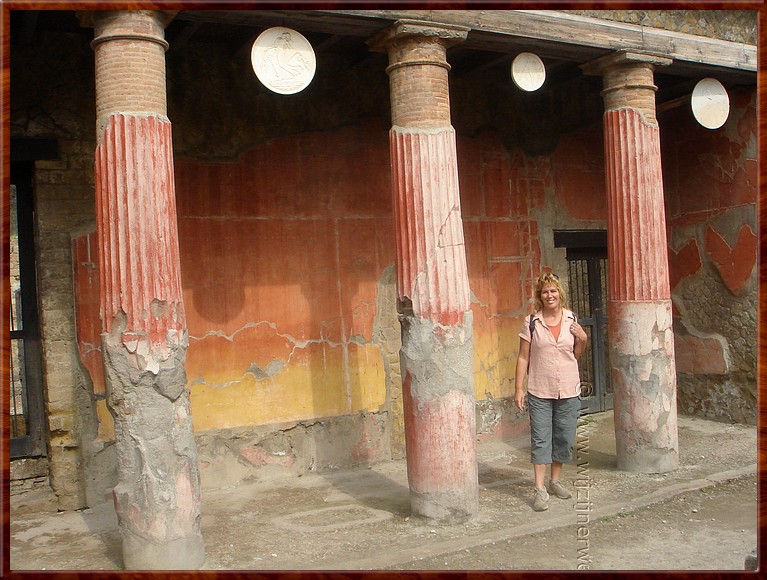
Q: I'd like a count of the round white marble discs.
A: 3